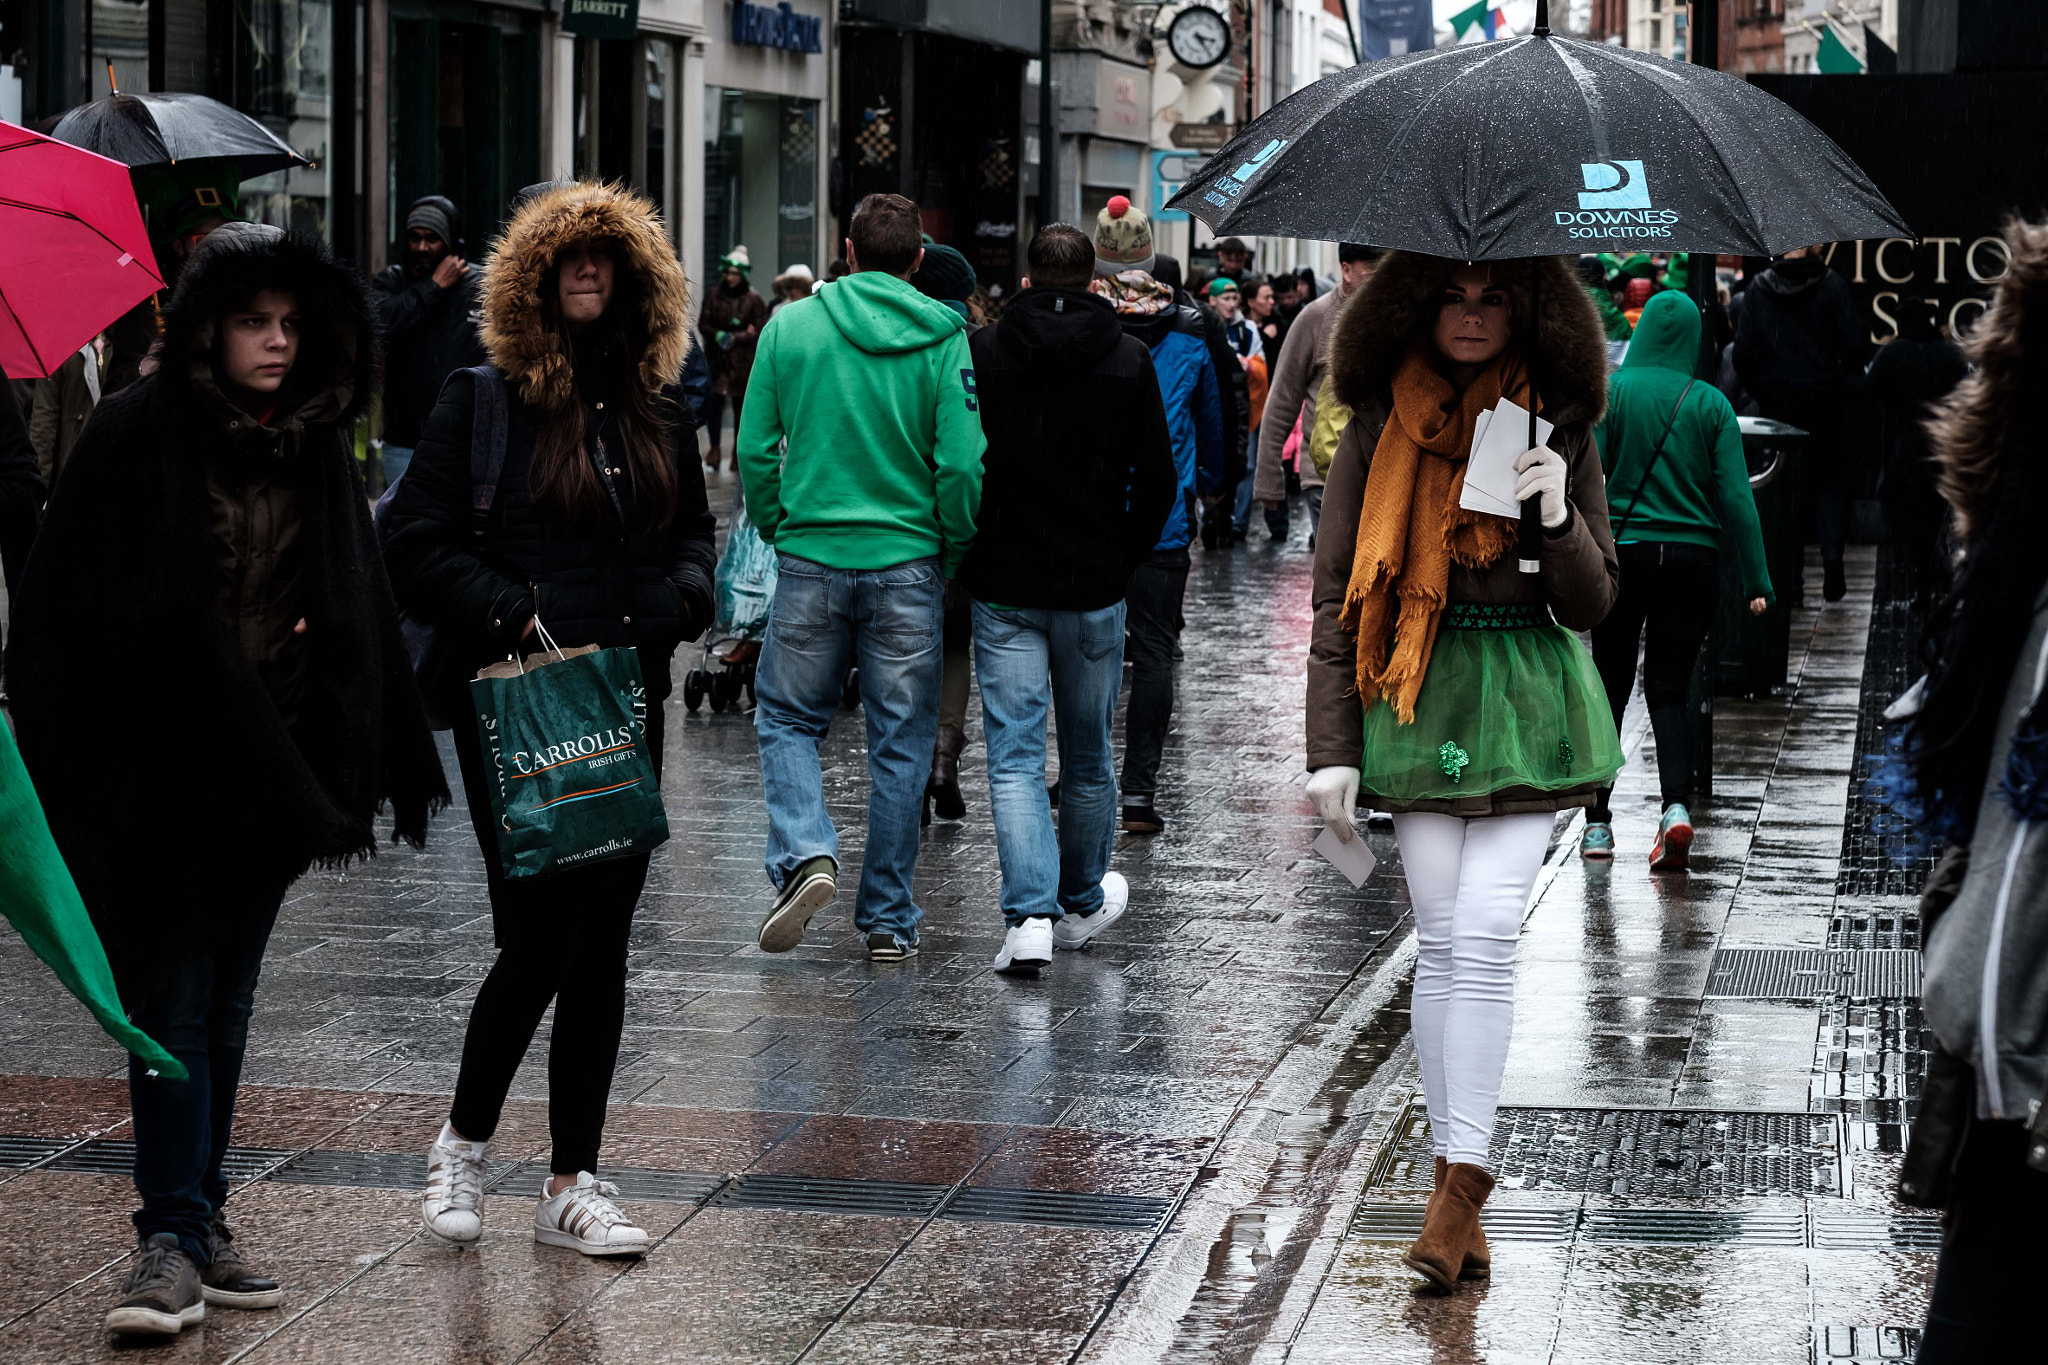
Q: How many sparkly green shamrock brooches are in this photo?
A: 2